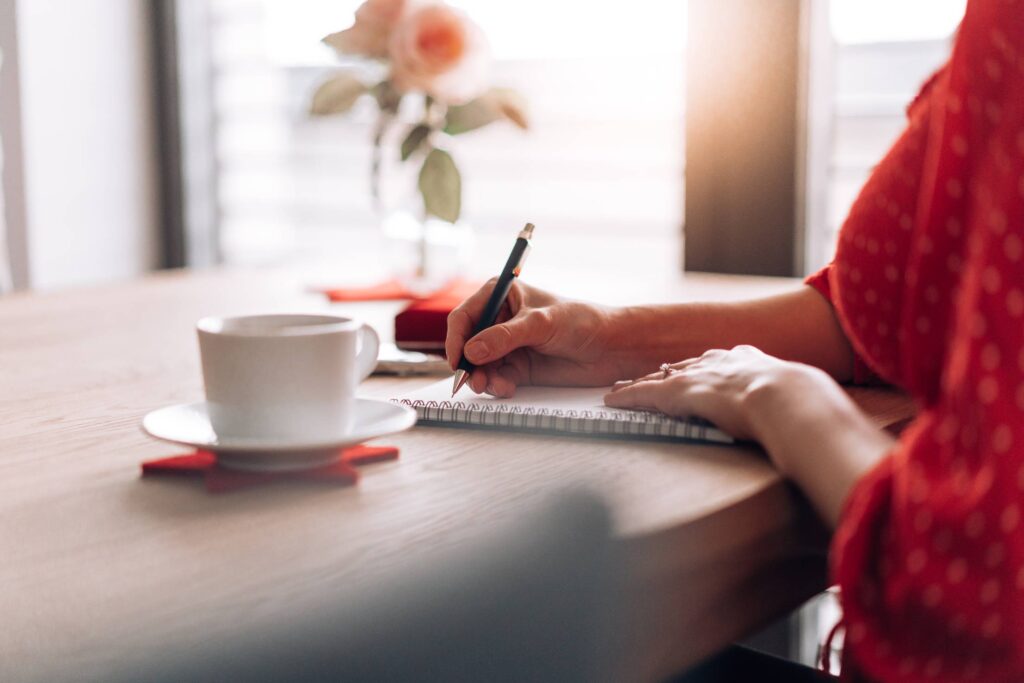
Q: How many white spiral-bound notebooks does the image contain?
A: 1